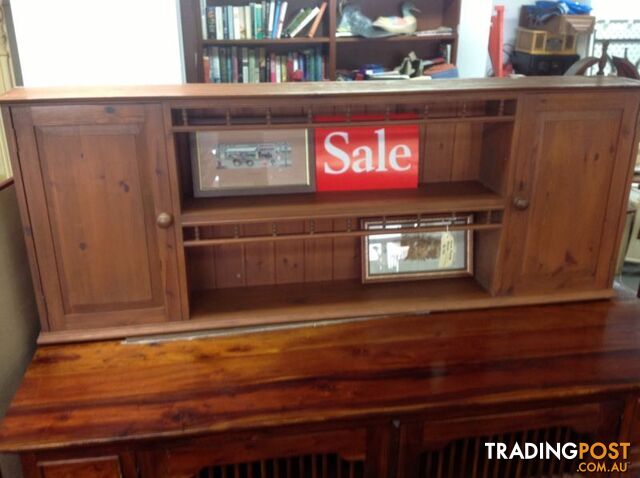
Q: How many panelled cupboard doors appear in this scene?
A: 2